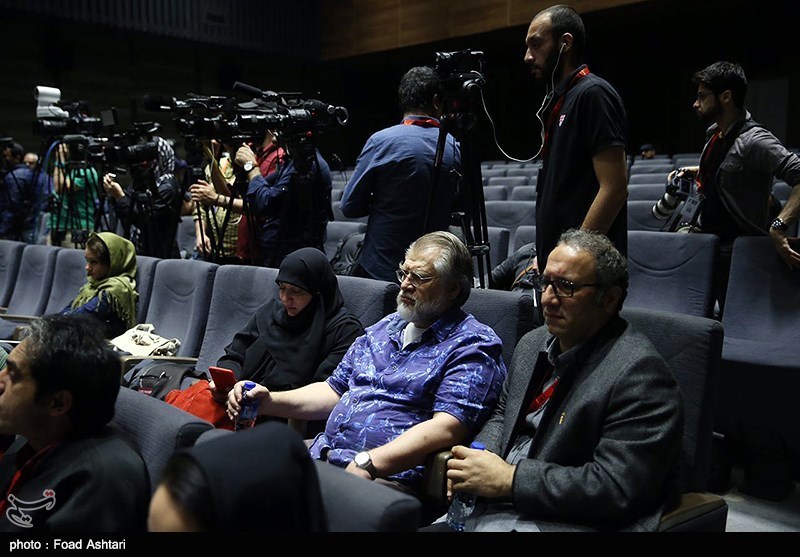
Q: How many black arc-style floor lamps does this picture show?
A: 0